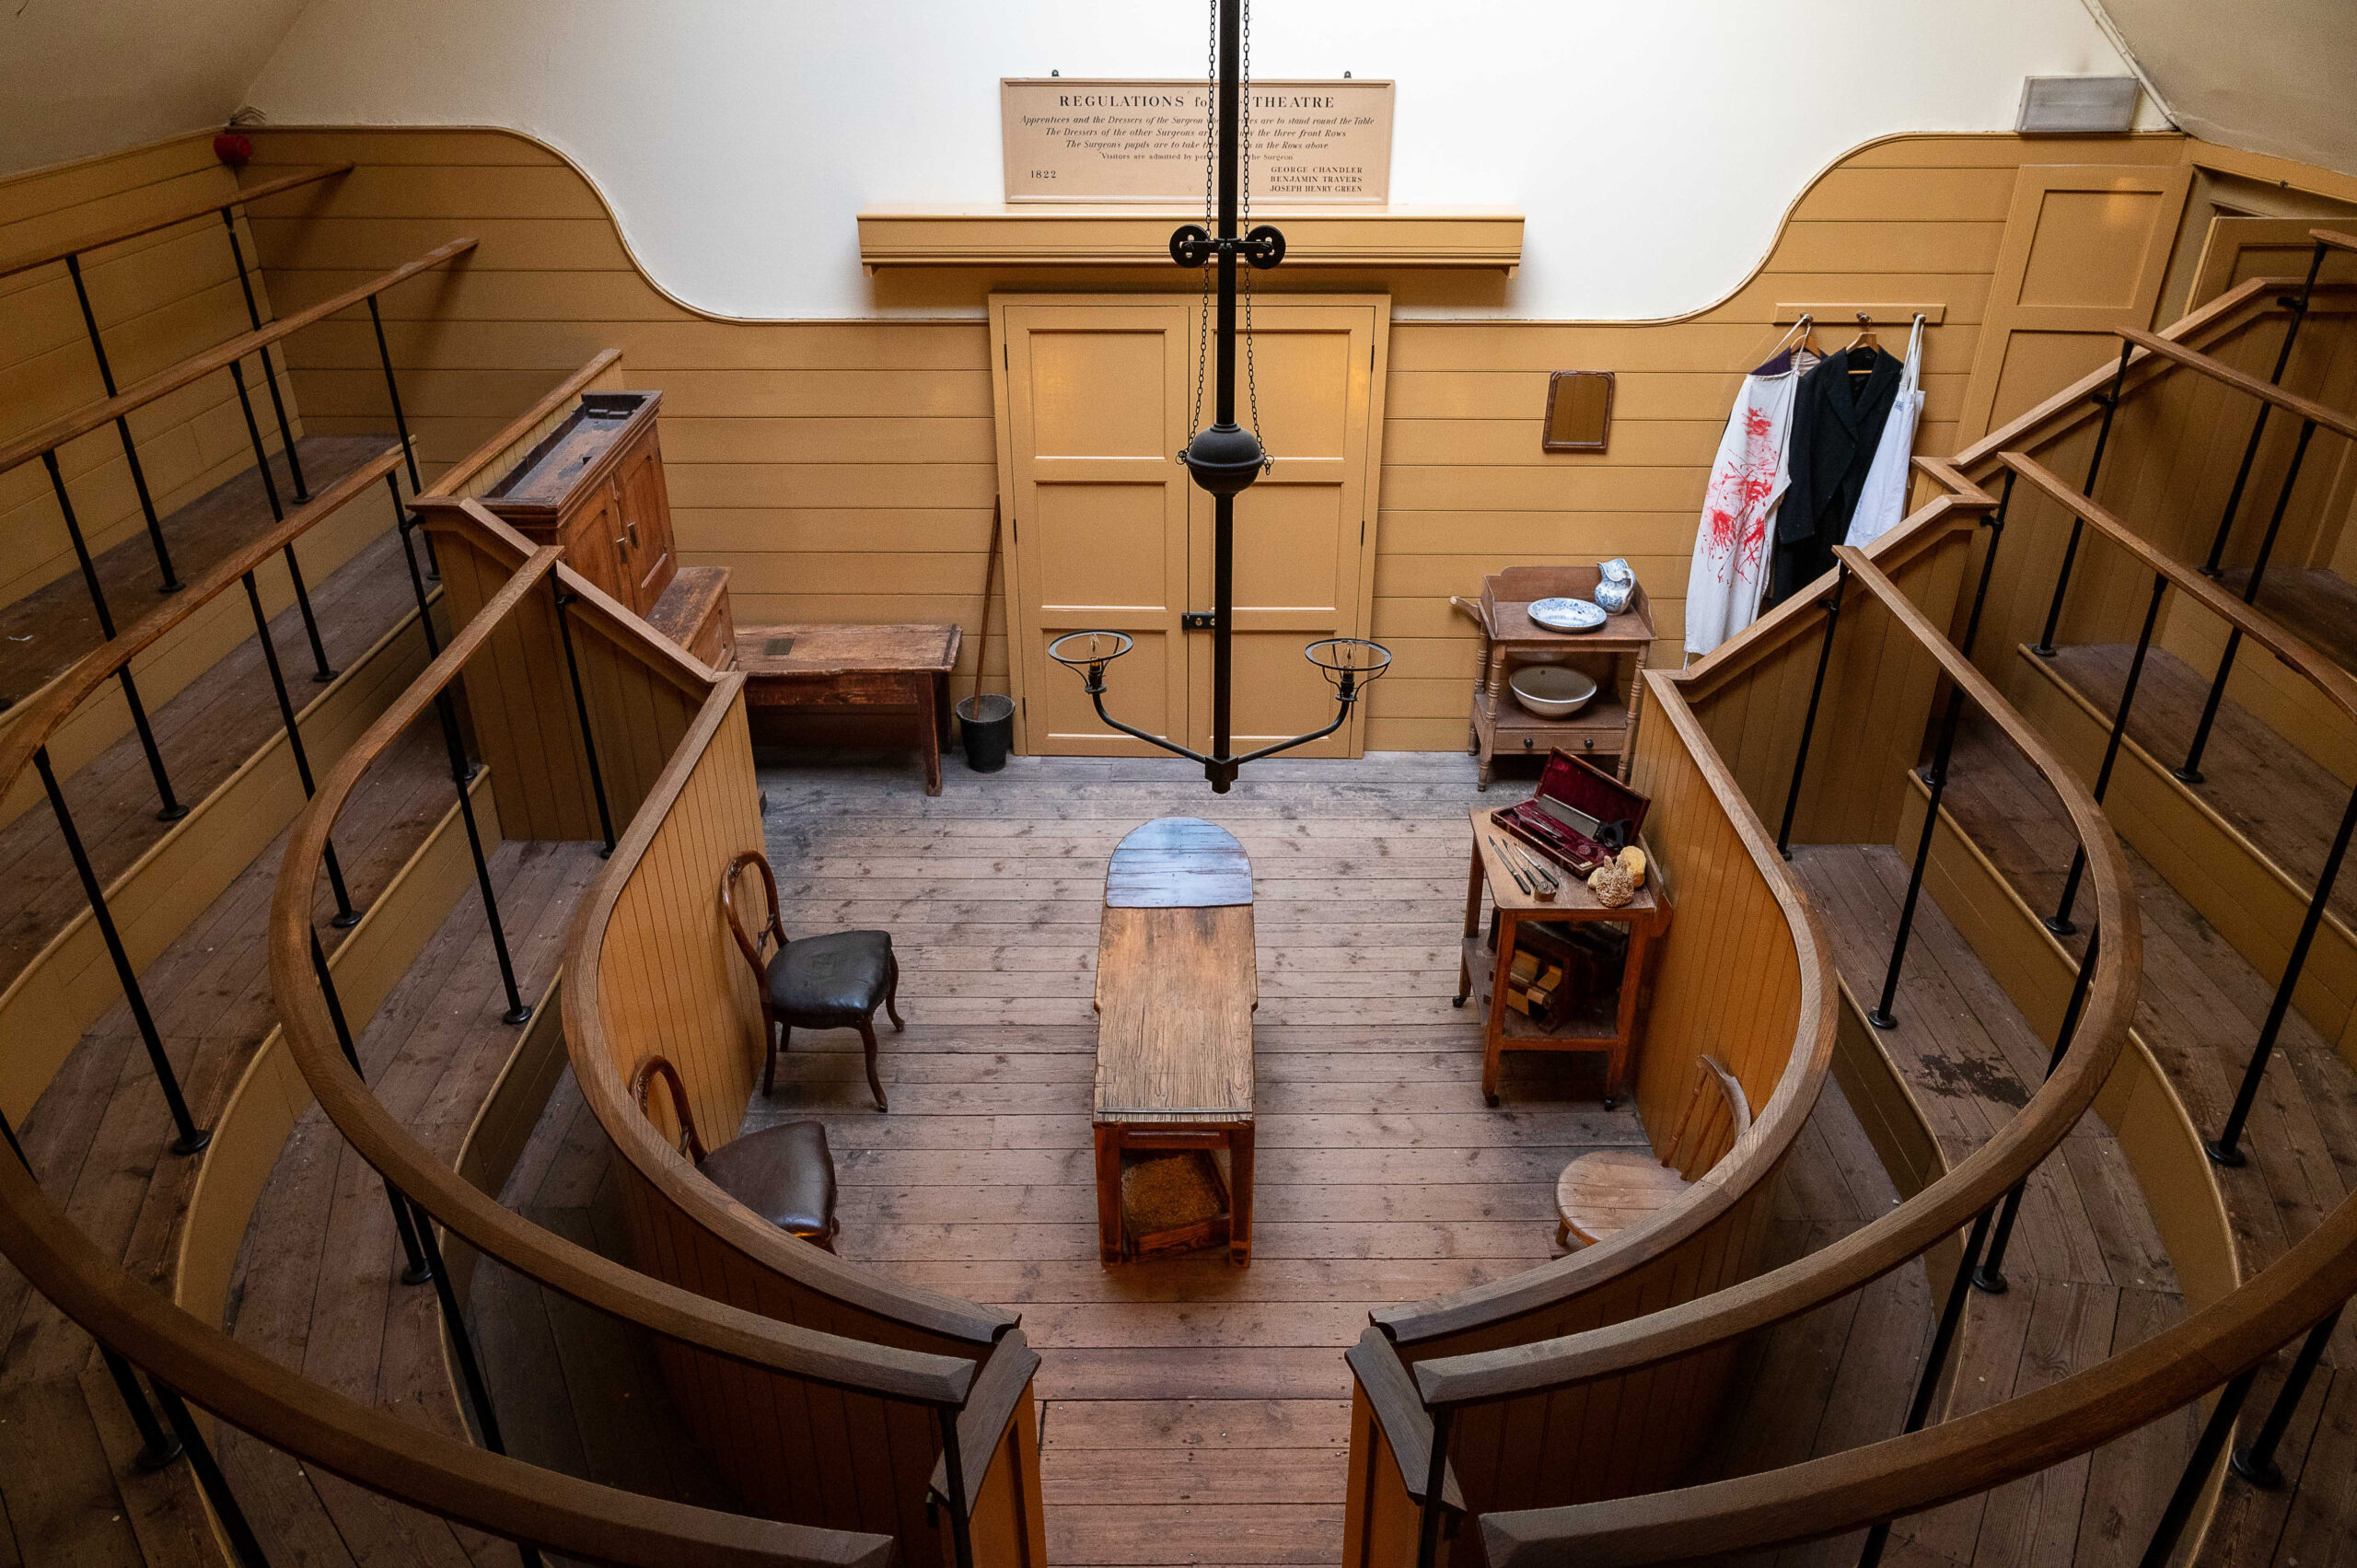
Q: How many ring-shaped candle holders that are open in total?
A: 2